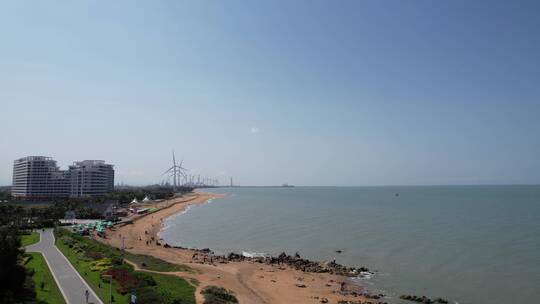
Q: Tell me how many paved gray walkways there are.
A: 1